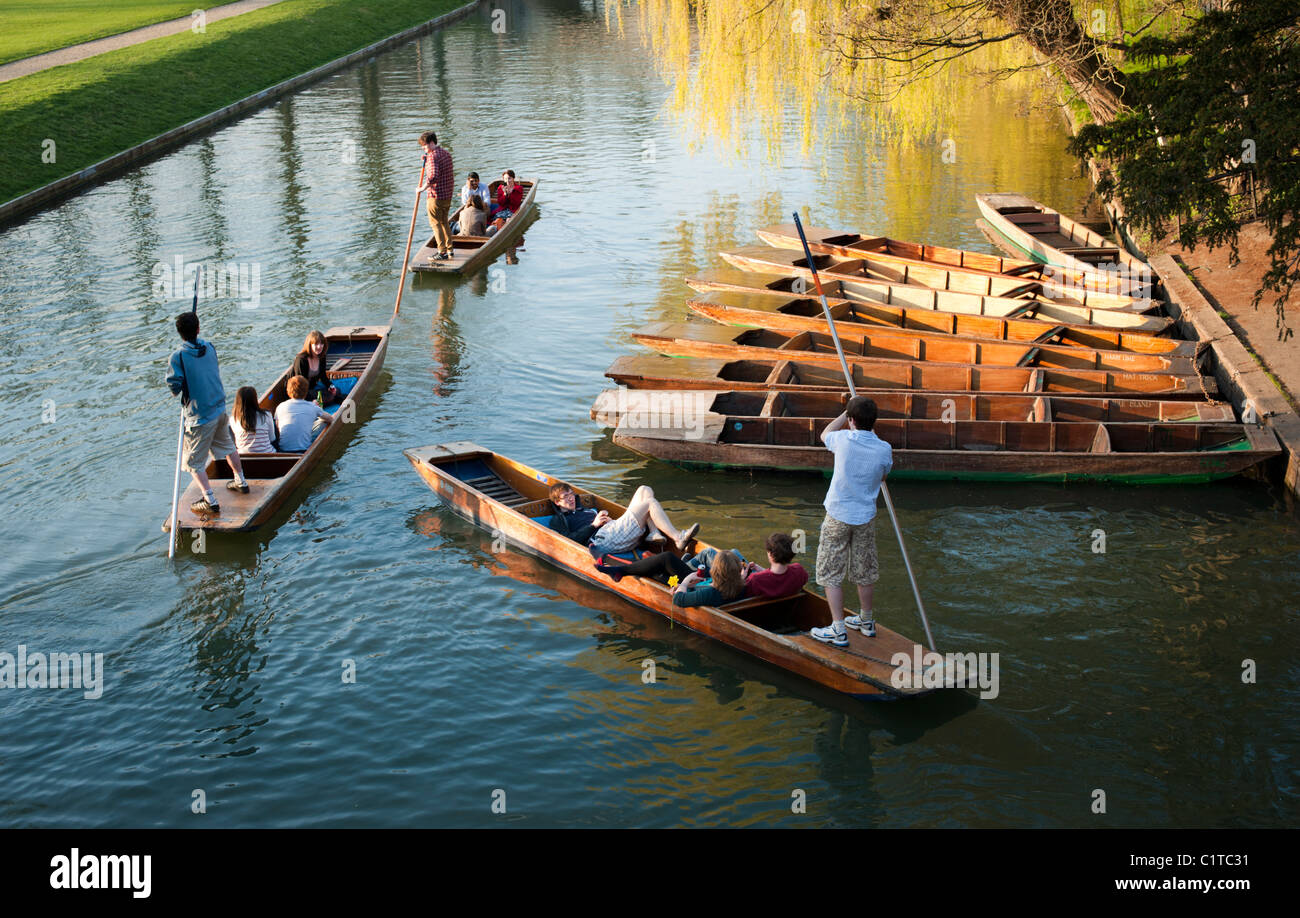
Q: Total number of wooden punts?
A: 12